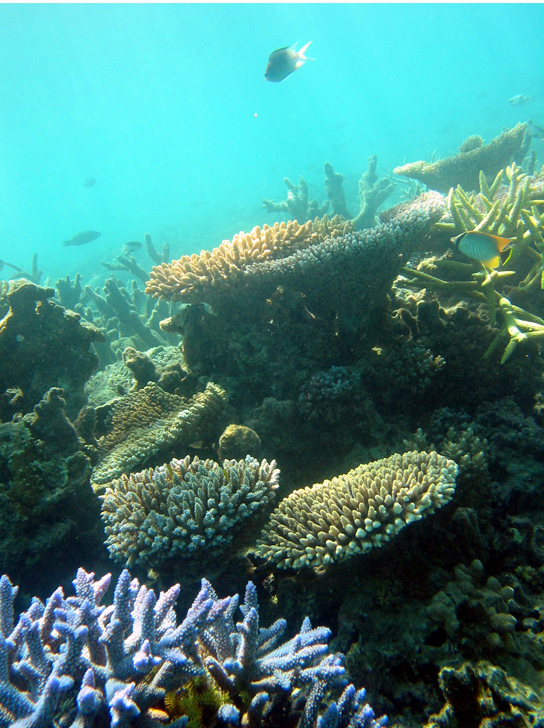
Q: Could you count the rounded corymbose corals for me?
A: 2